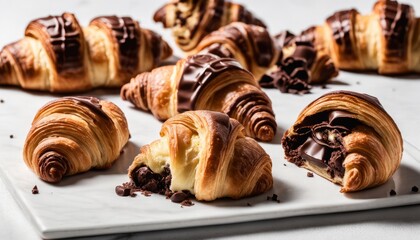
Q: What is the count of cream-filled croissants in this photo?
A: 1